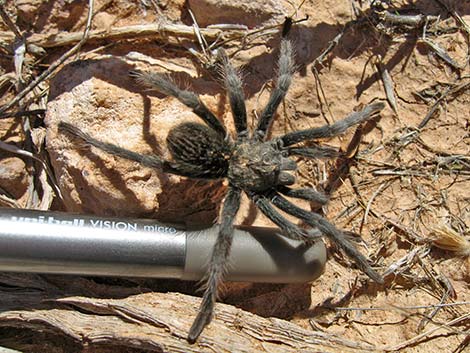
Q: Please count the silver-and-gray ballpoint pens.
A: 1